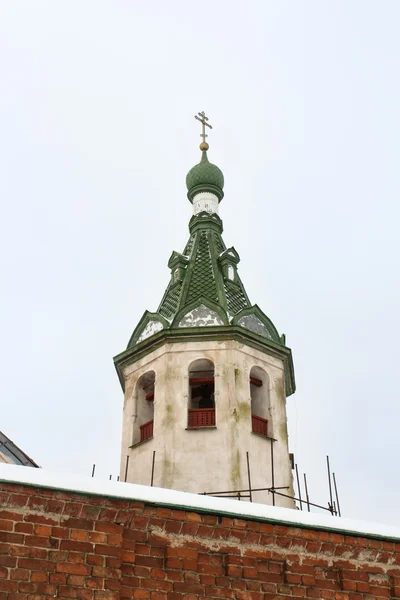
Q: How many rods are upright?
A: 11